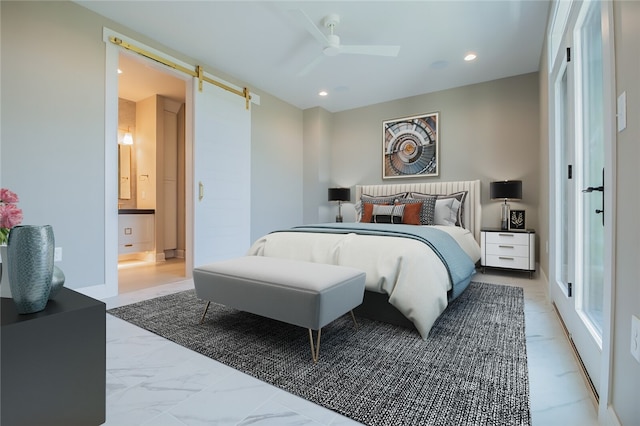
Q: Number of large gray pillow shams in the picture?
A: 2